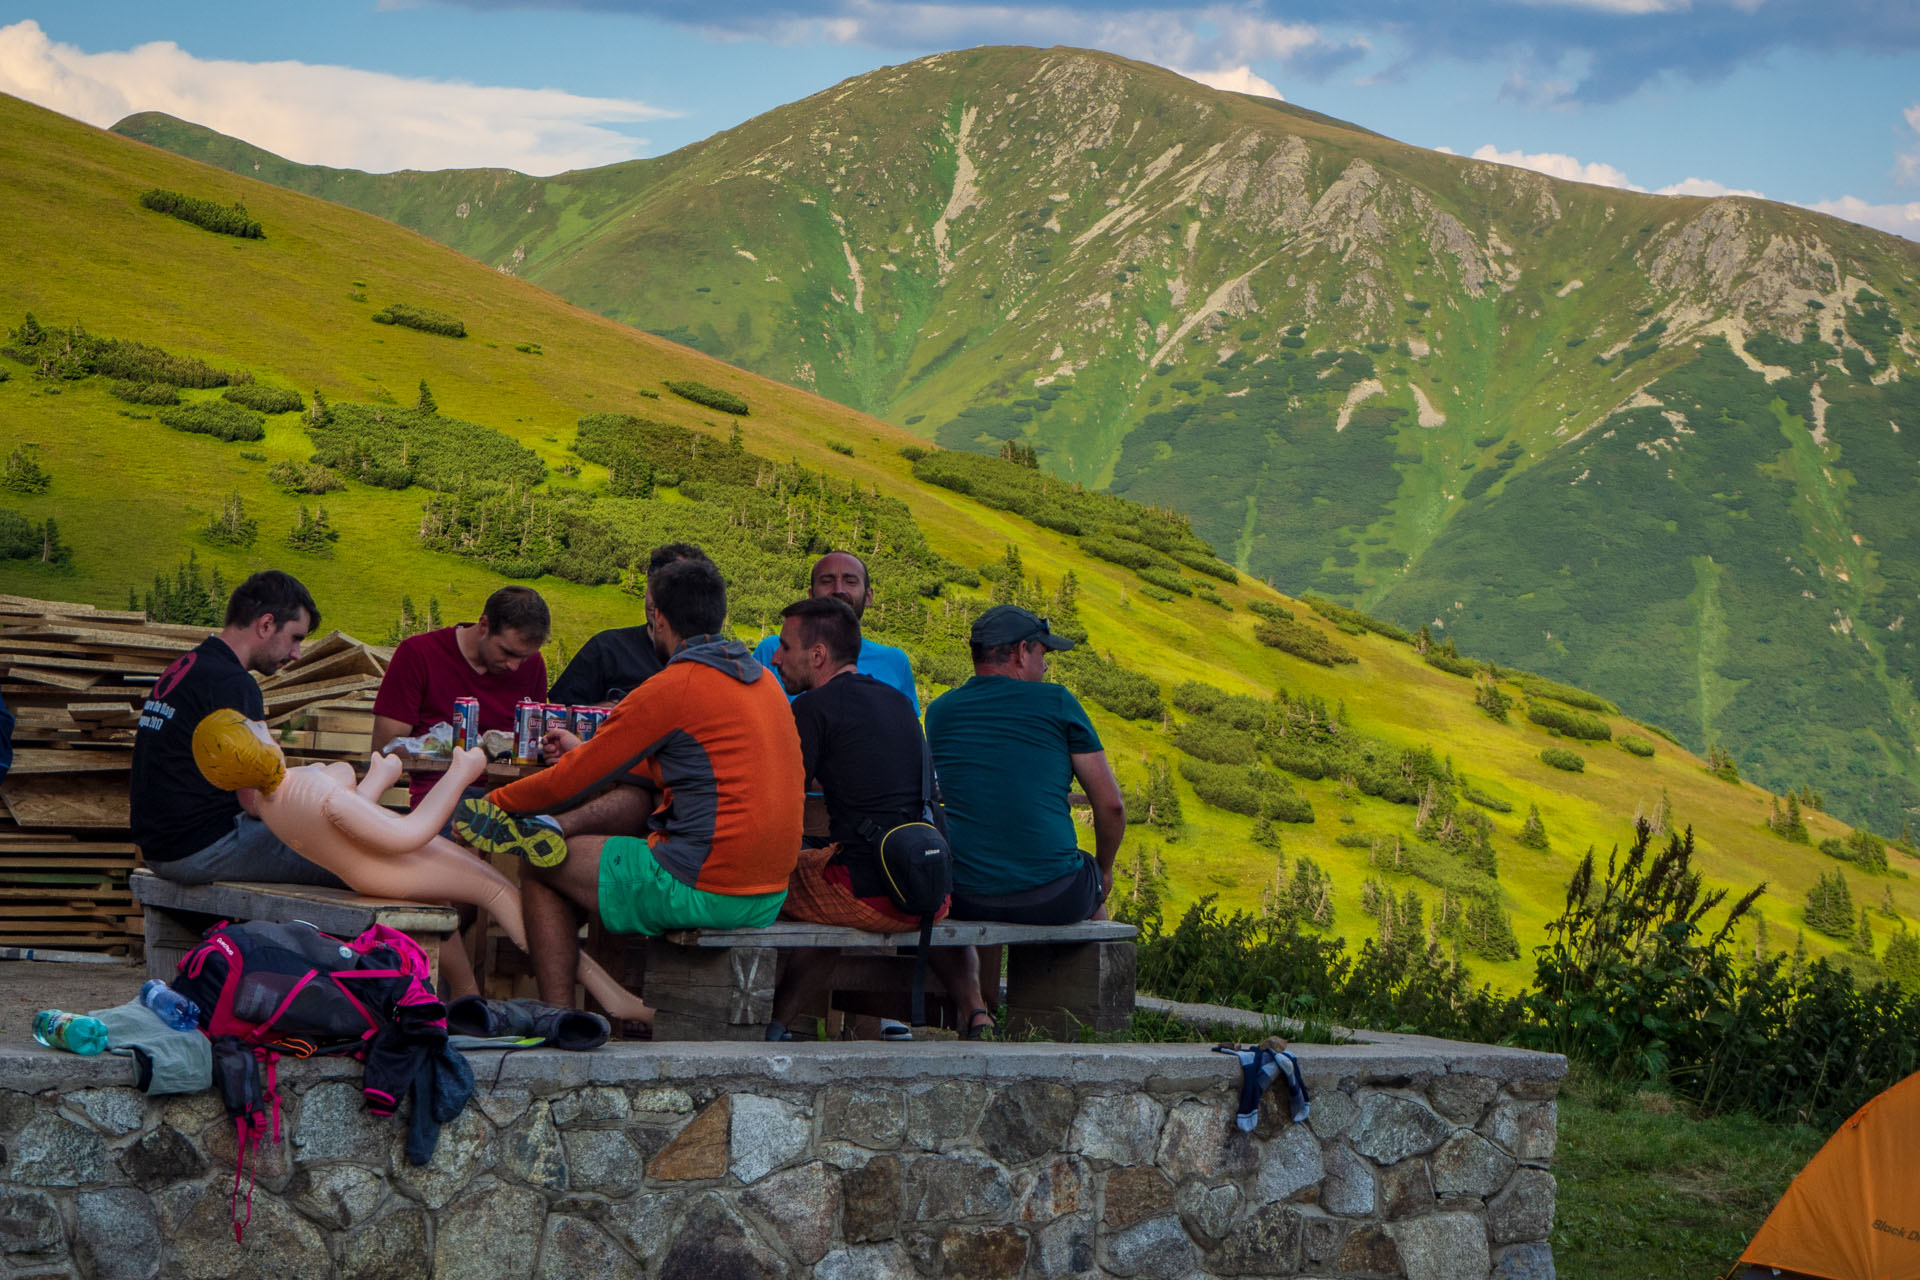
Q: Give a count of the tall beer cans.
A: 5